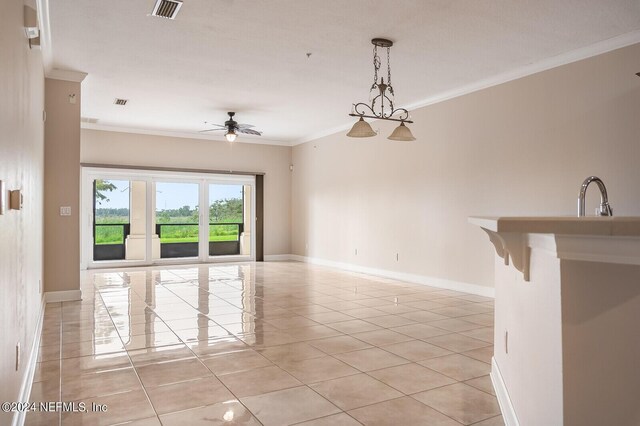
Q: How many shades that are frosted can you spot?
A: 2